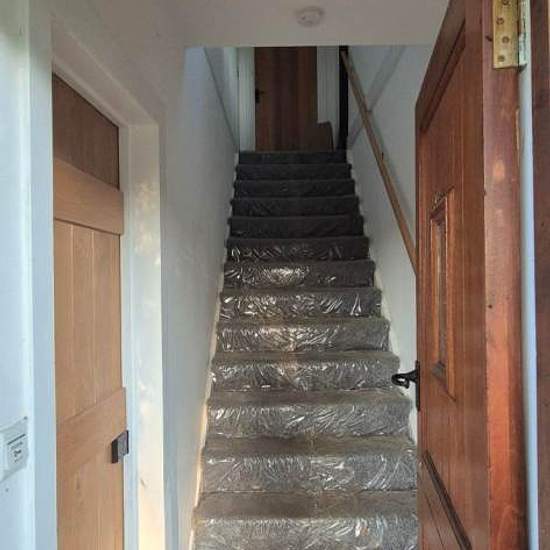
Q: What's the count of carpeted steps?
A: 13